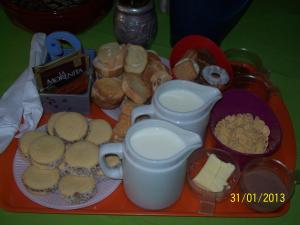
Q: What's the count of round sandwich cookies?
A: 8